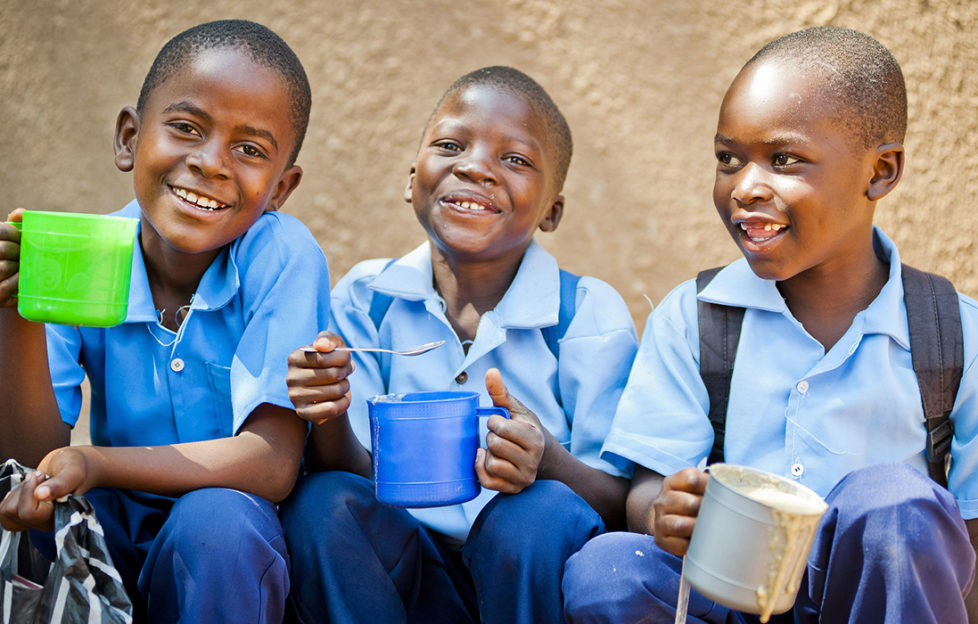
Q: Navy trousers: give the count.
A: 3